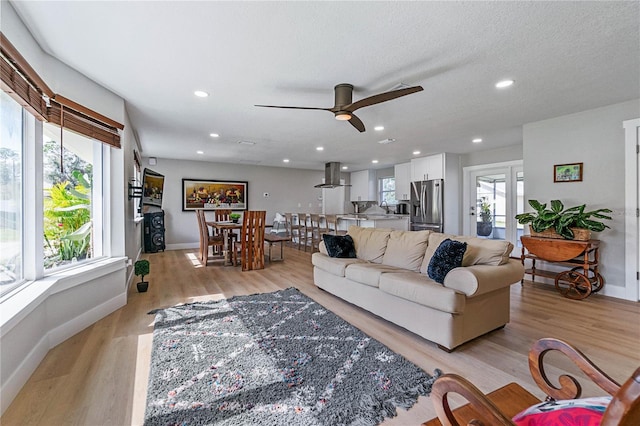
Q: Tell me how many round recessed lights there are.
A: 11